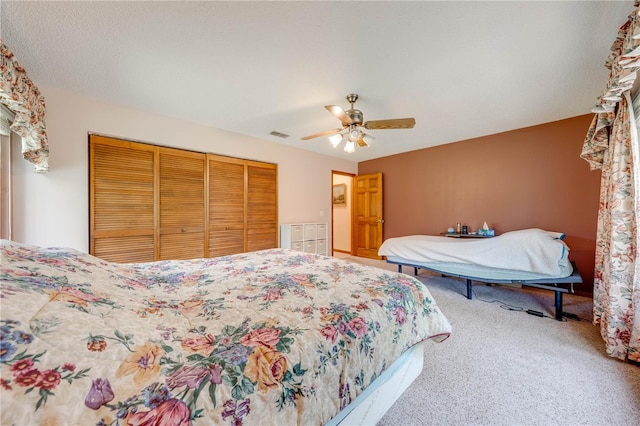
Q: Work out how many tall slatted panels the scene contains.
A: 4